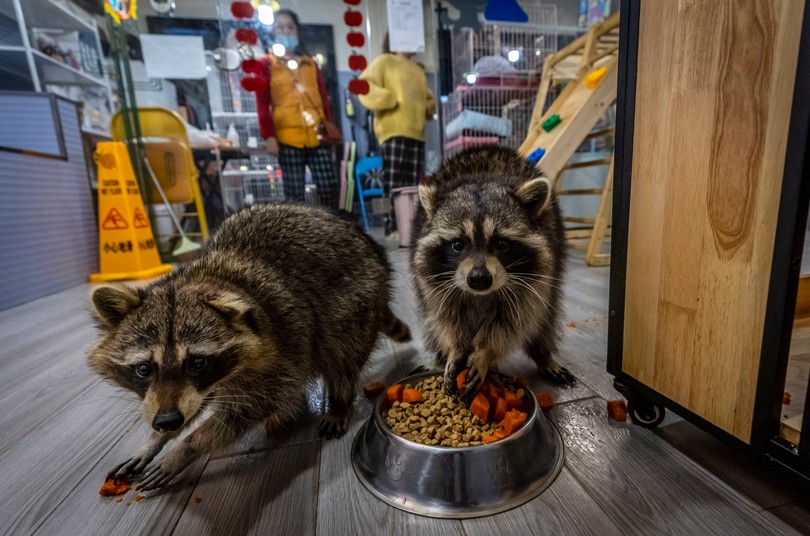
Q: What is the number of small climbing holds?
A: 3